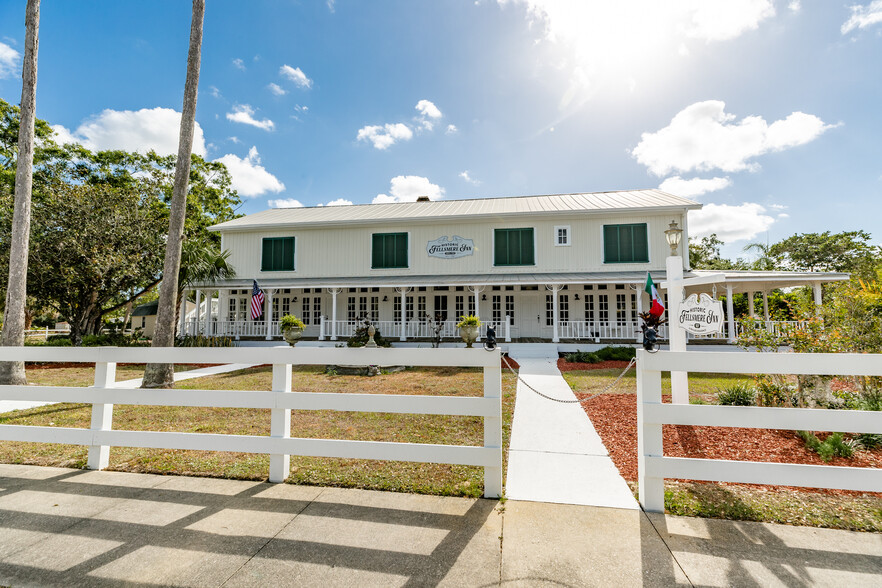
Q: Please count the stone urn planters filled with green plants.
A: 2